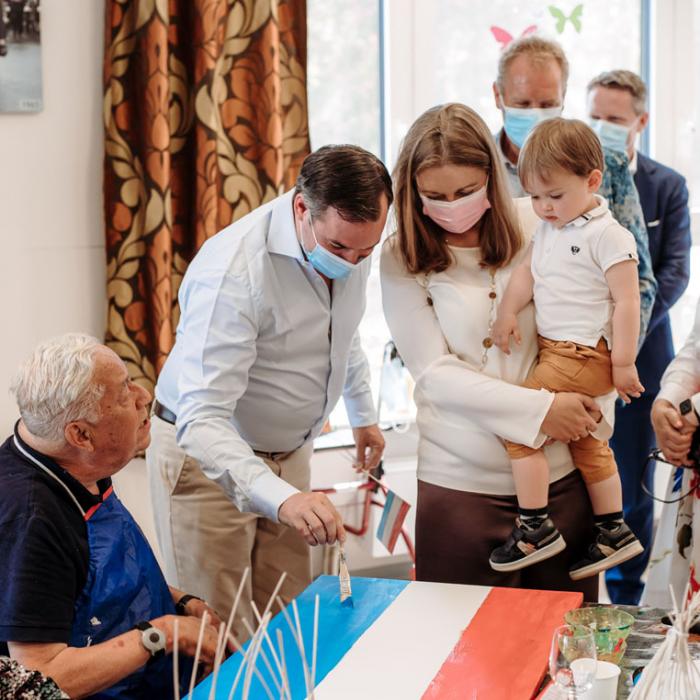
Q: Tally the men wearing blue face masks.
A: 3